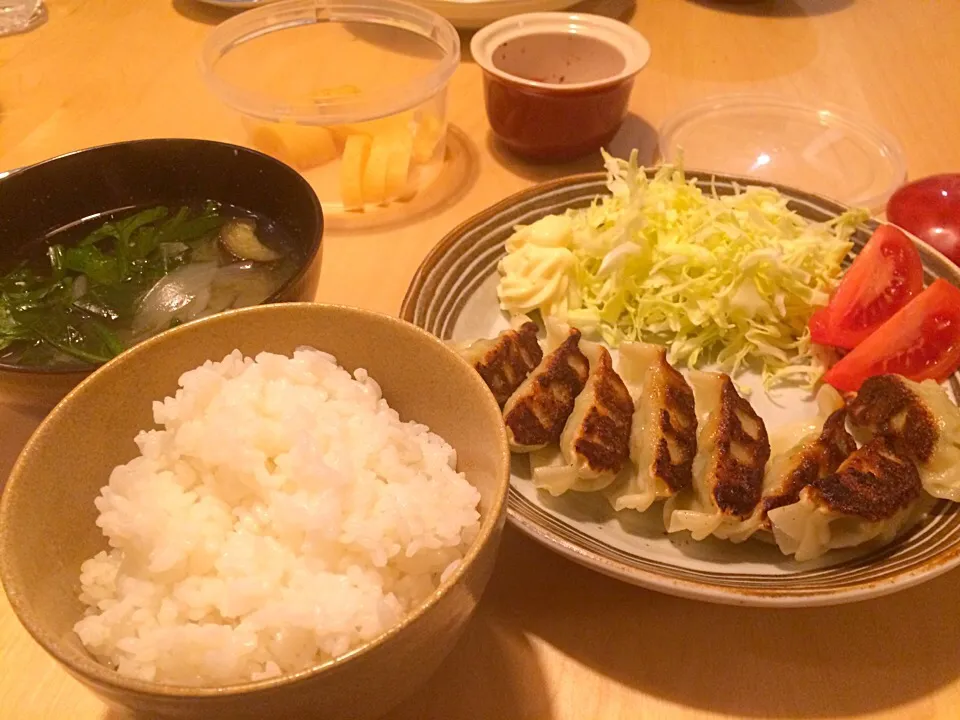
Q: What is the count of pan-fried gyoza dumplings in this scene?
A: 8